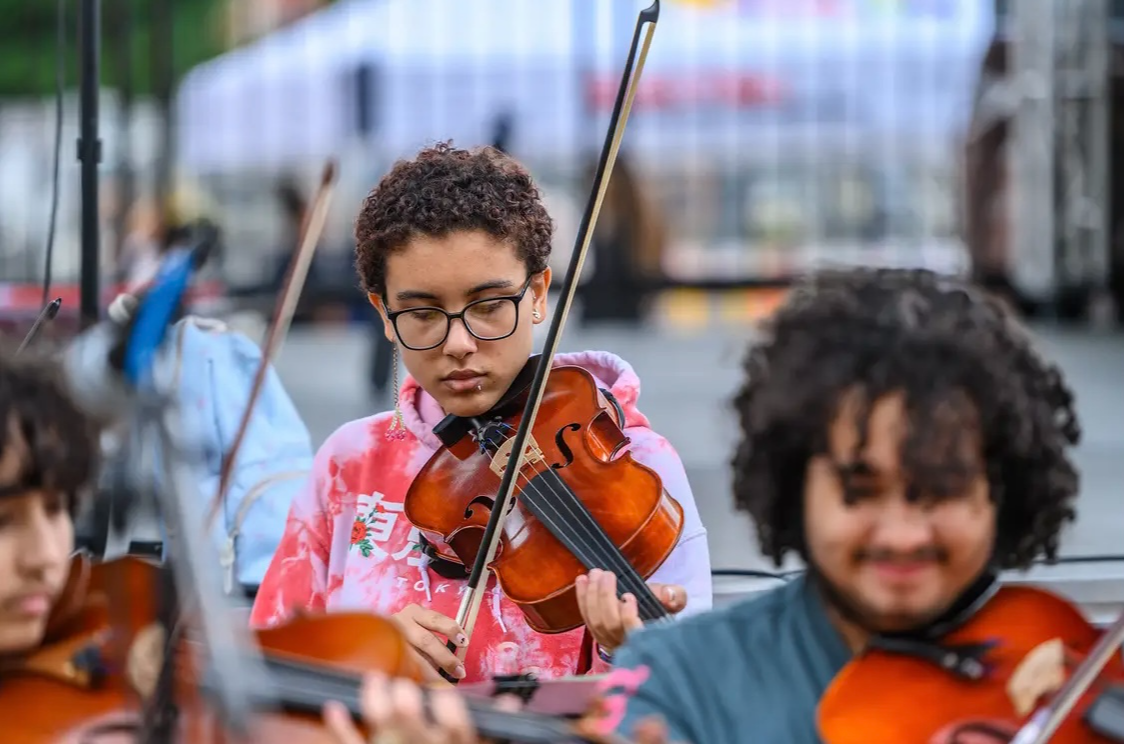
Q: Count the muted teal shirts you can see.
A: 1